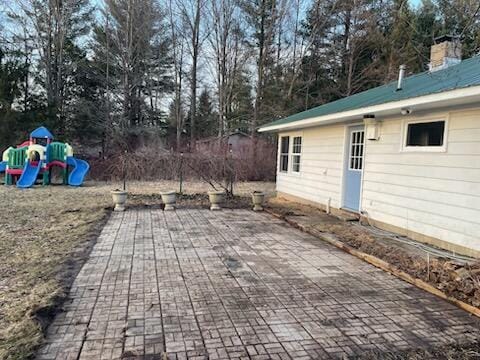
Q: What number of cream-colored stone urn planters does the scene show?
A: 4